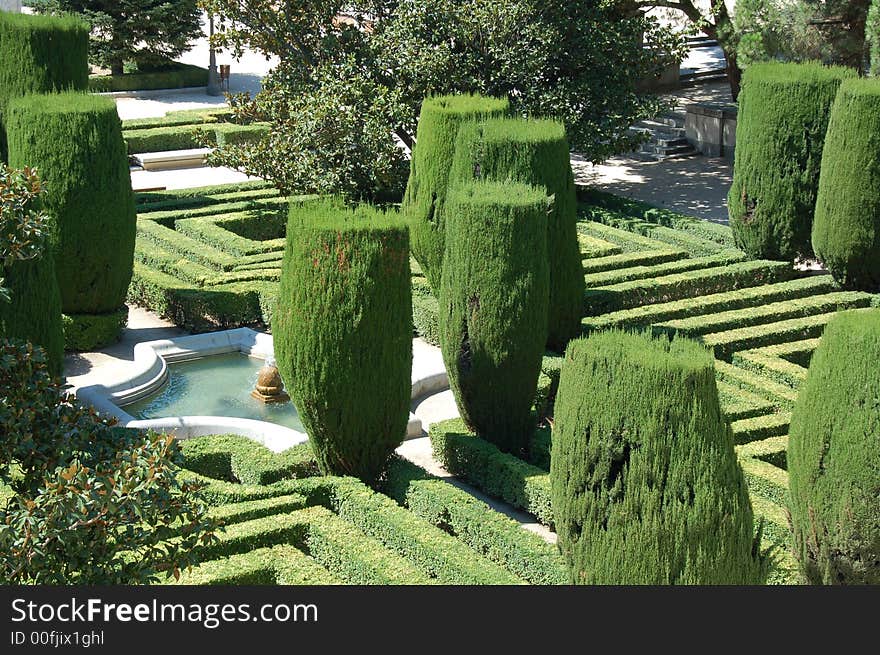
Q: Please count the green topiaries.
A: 11